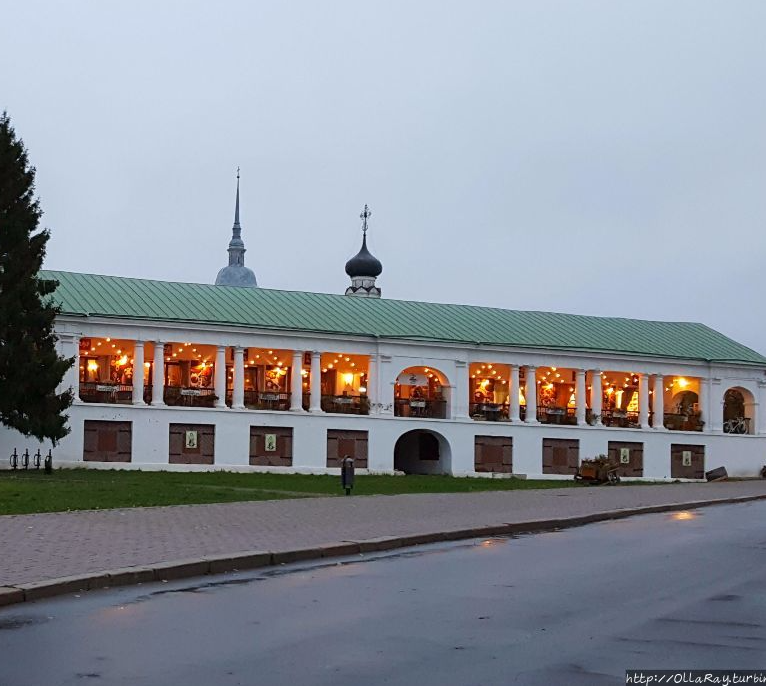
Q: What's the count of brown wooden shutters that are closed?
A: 8